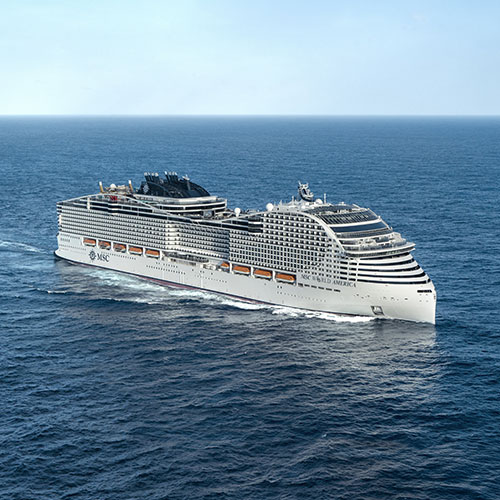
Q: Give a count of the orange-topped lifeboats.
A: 9